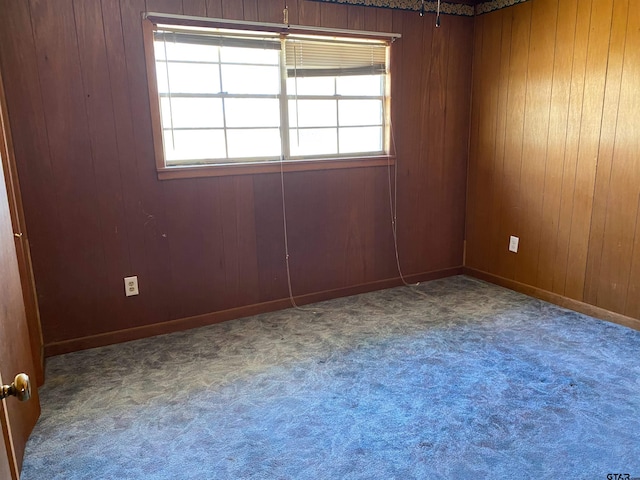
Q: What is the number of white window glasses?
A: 14